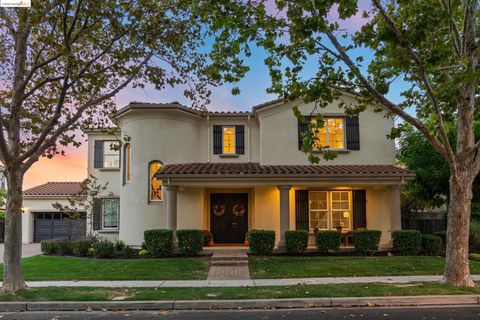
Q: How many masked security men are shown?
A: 0